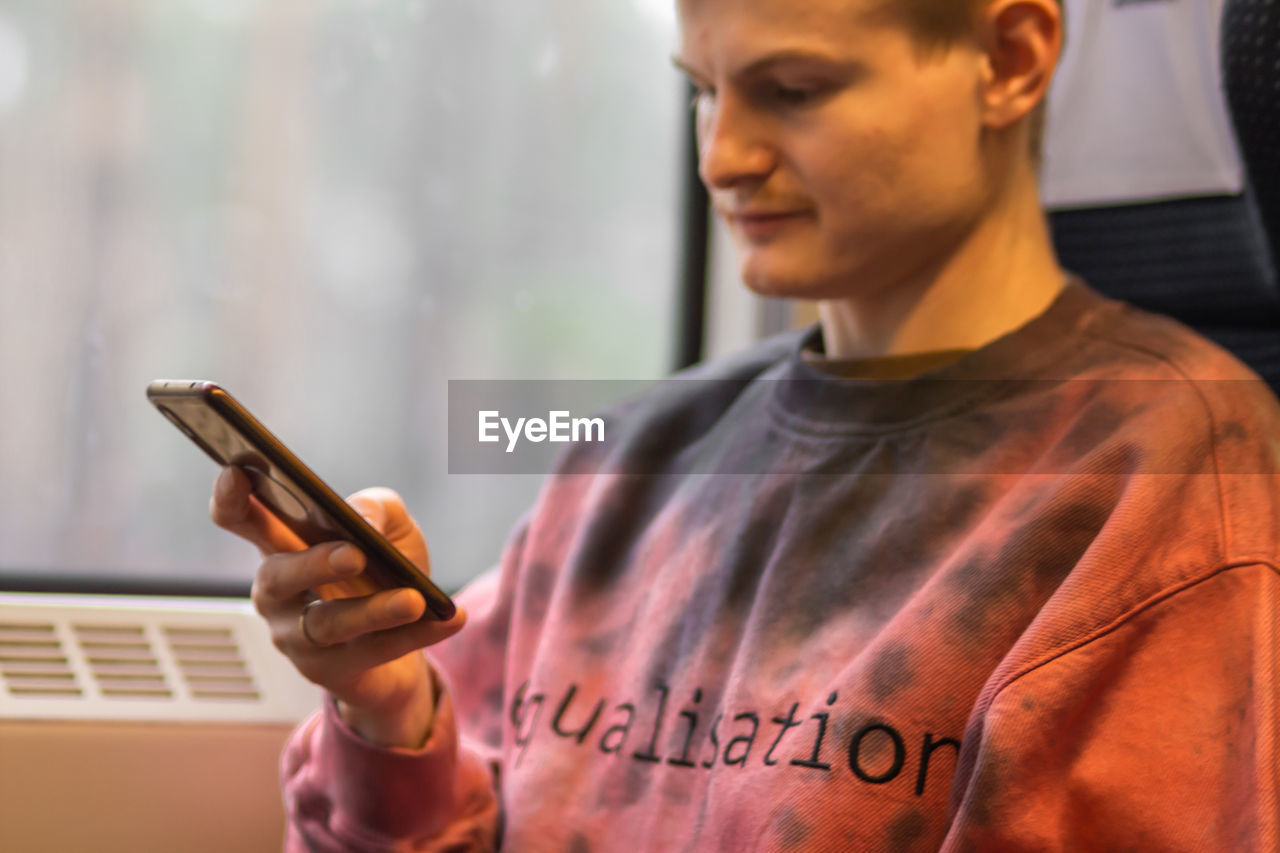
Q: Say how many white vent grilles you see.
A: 3